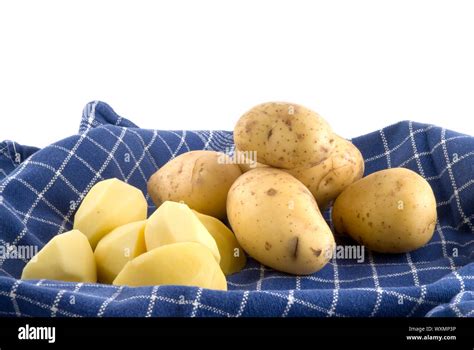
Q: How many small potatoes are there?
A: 6